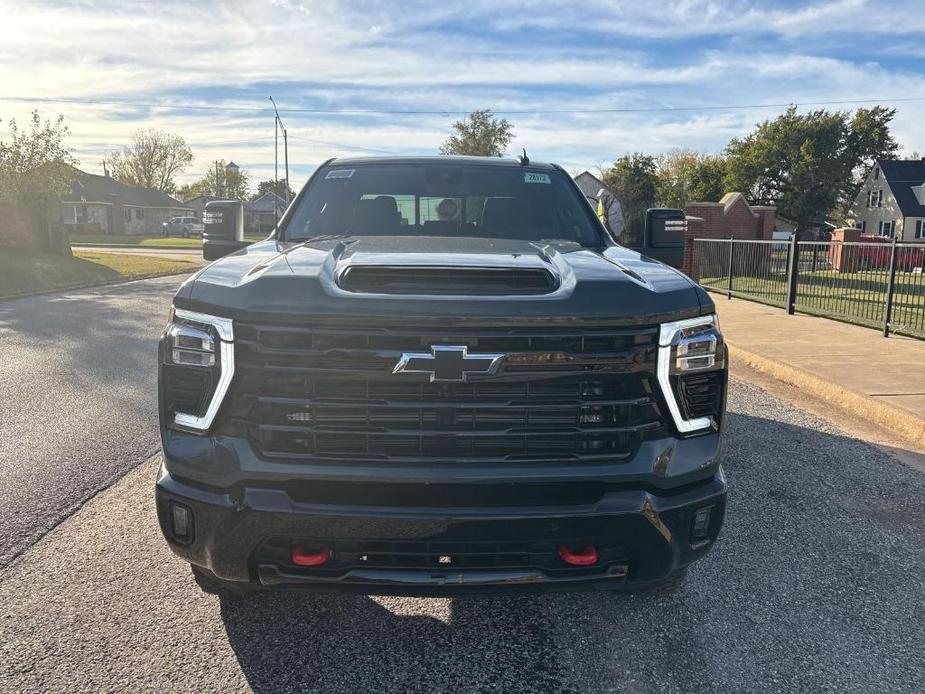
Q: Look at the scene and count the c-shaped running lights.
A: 2